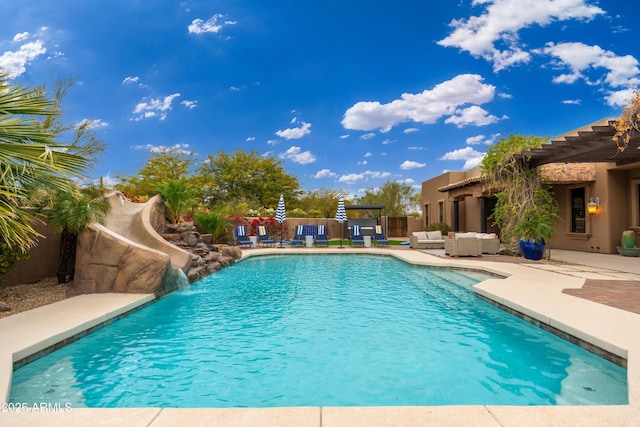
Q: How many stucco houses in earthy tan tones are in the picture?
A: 1